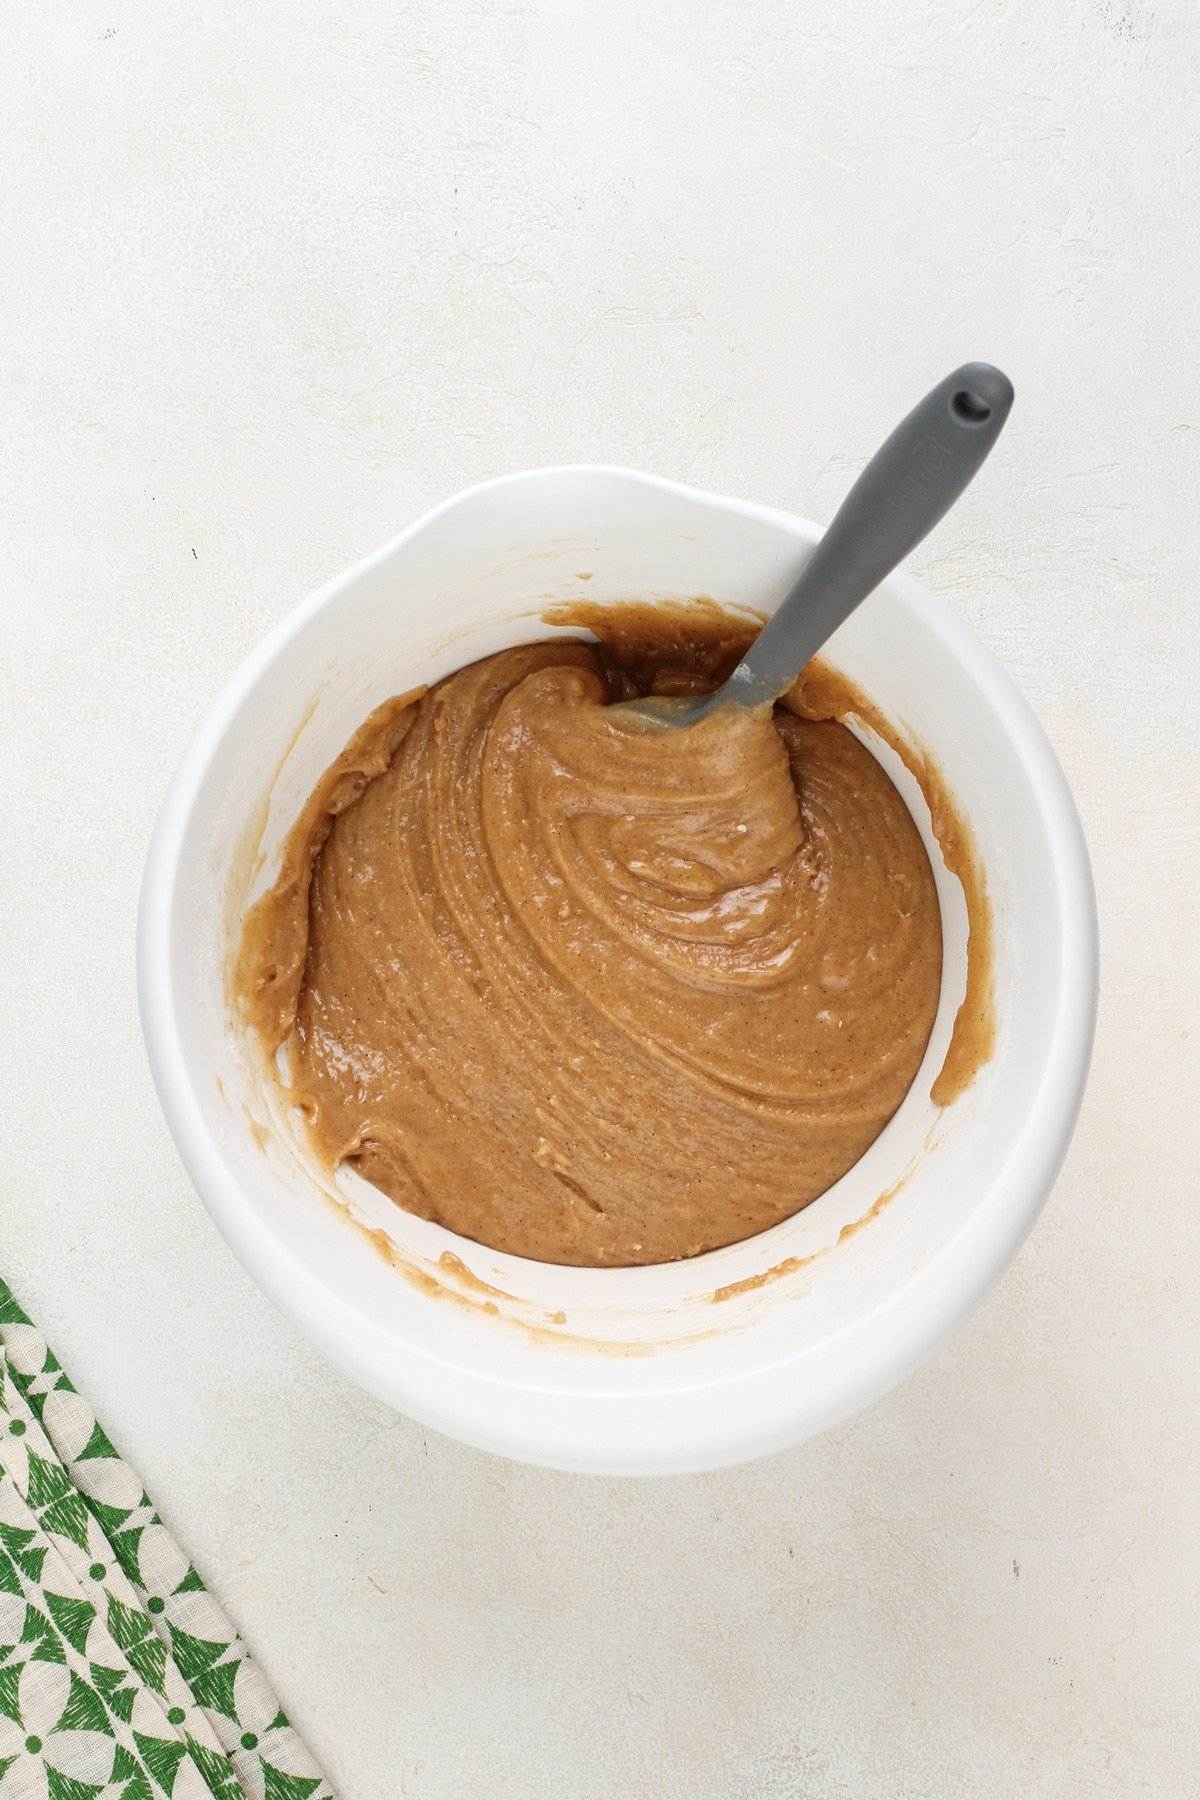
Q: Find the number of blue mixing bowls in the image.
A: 0